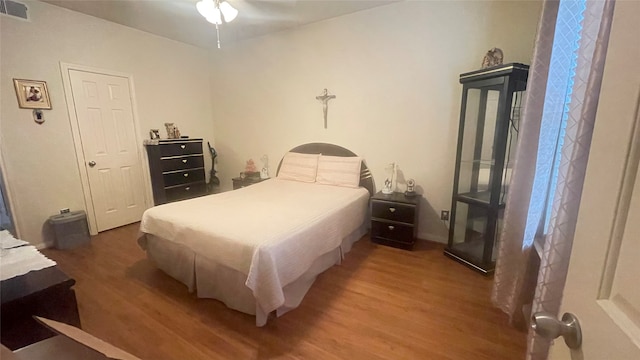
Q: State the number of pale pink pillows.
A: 2